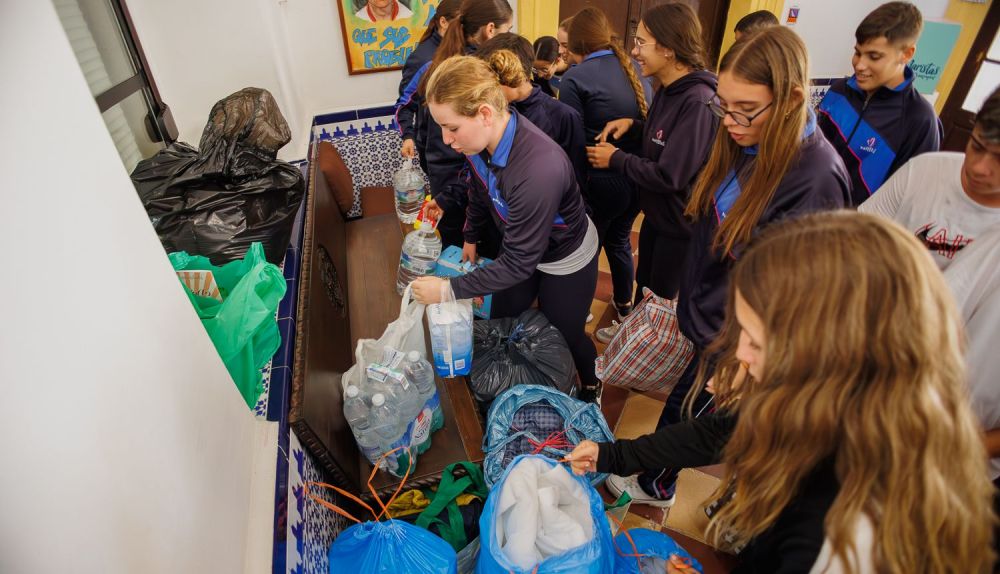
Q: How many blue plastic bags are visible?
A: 4